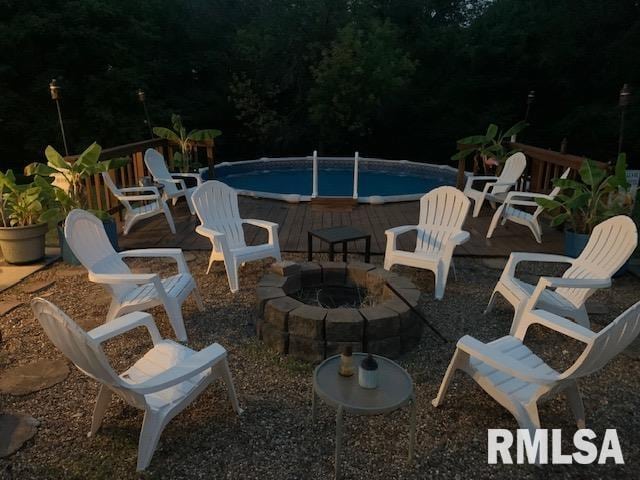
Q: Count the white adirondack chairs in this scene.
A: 10